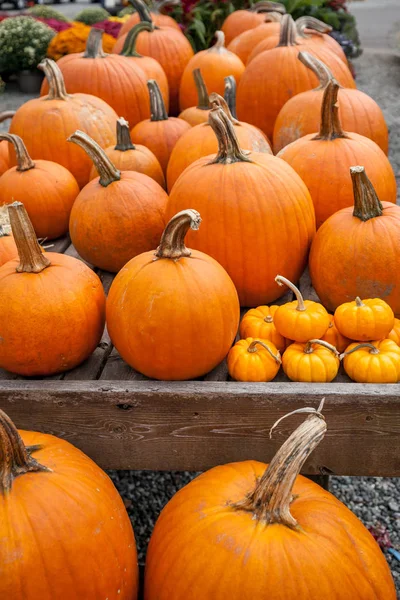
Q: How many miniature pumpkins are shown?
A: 8